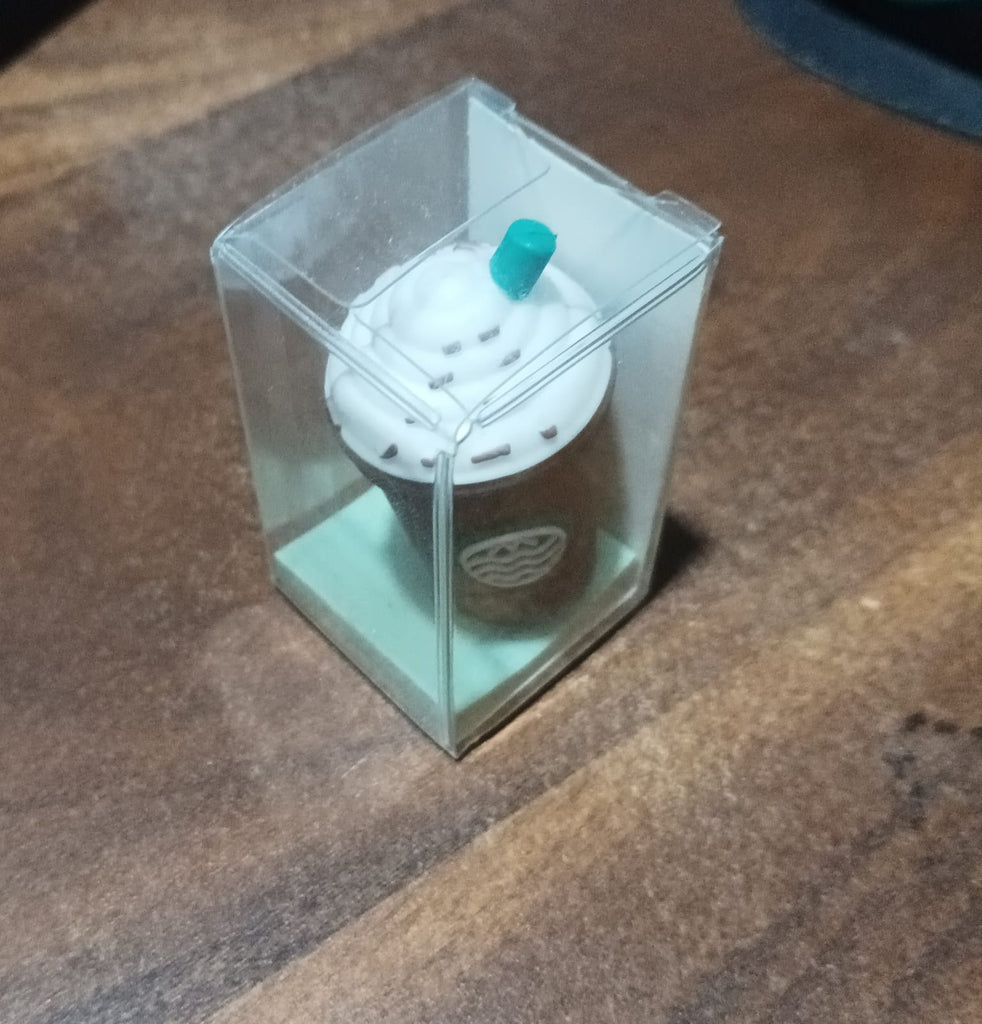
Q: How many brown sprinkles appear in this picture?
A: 9